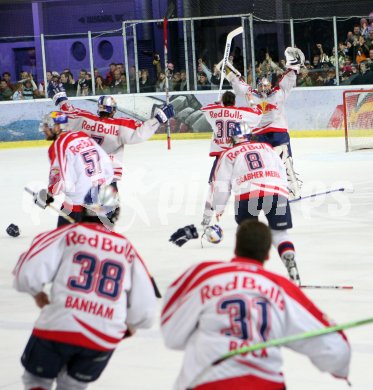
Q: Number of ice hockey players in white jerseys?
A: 7